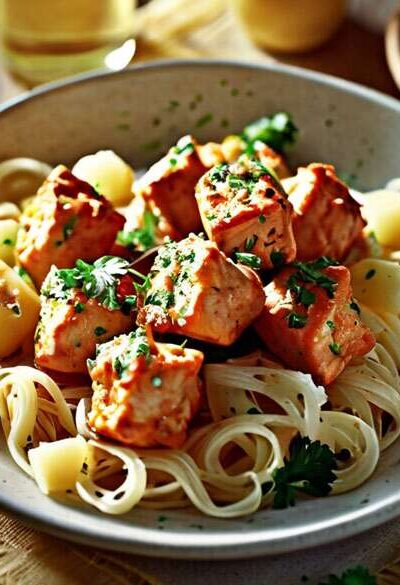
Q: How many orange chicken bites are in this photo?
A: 8